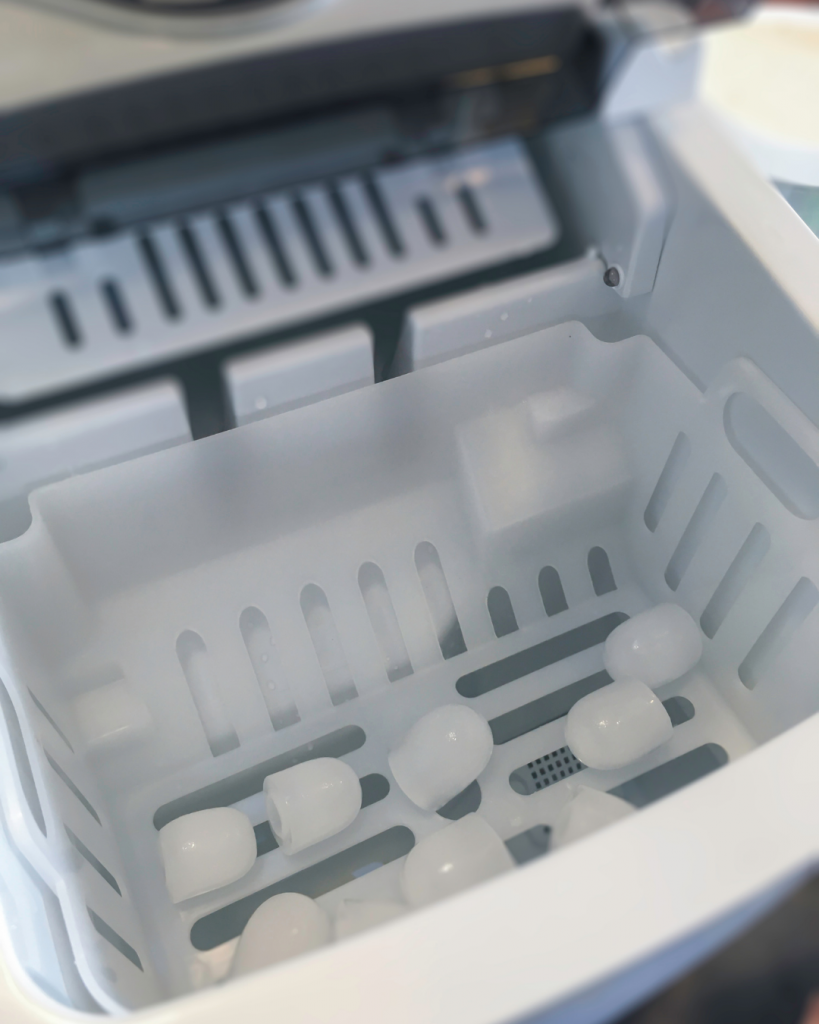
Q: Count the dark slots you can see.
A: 11